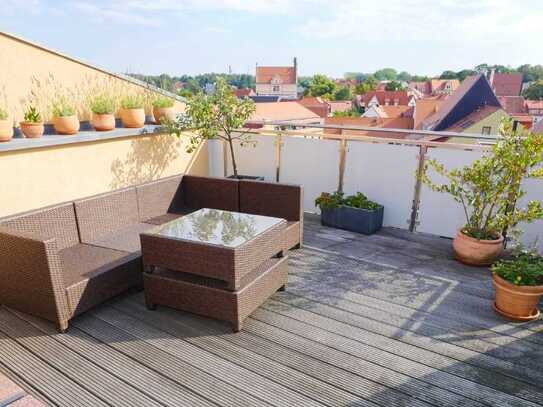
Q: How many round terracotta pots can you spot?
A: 8